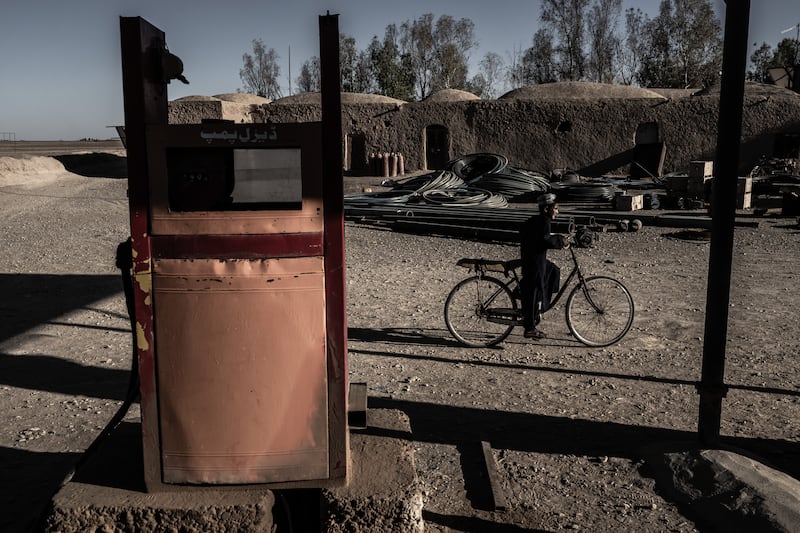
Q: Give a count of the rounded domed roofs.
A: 6